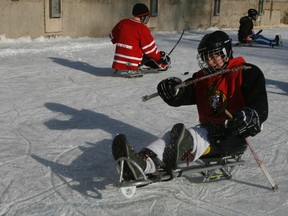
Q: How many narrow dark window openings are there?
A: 4